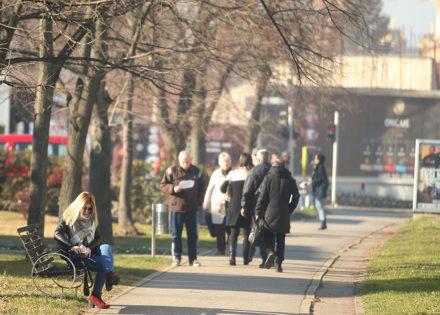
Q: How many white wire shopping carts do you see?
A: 0